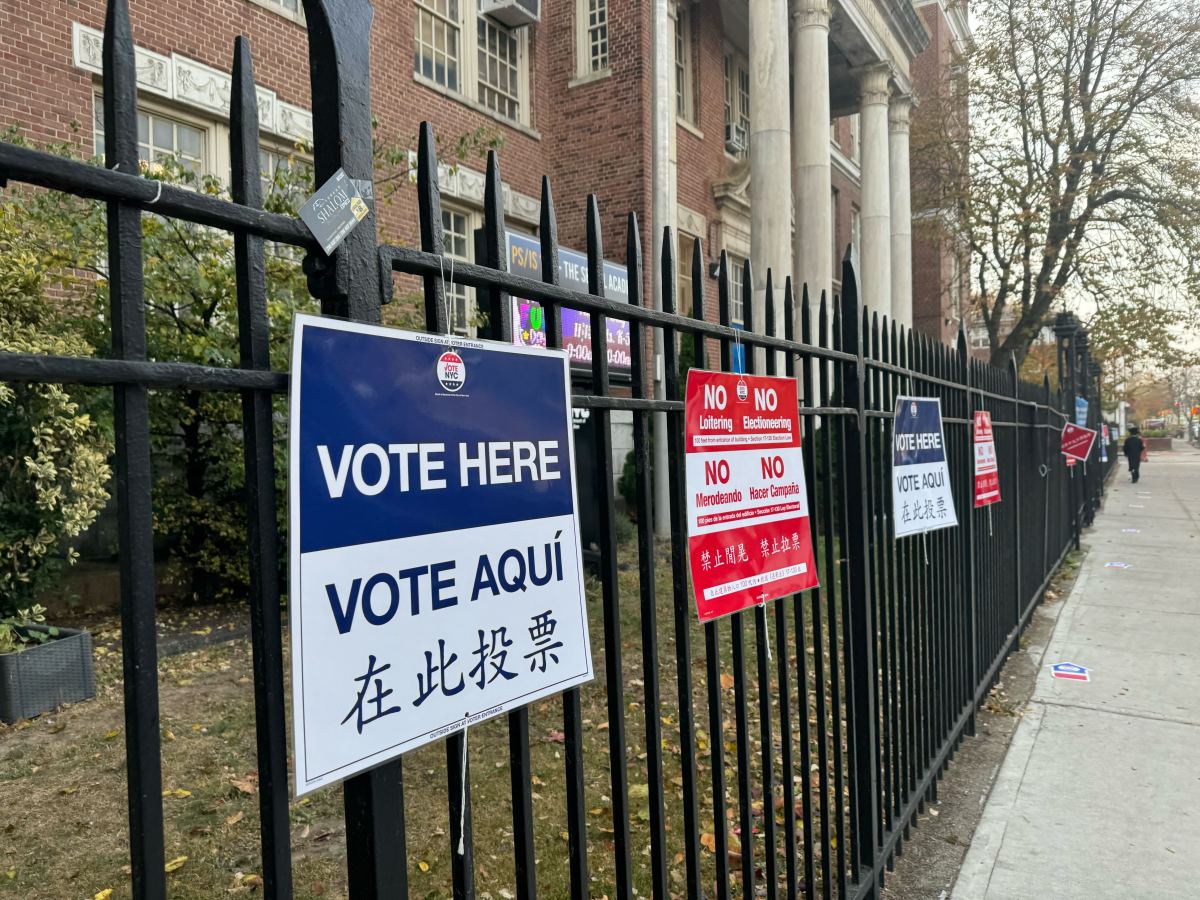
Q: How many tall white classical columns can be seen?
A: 4